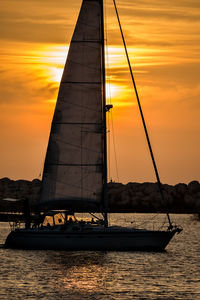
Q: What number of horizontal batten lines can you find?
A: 4